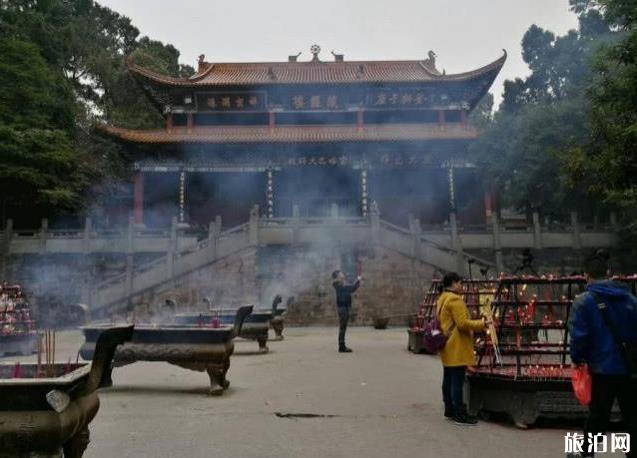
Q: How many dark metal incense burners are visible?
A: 4